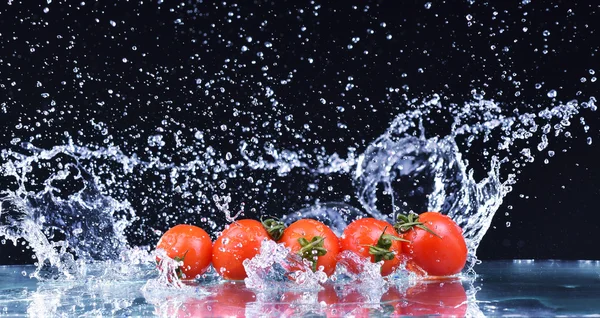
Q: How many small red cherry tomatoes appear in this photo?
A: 5